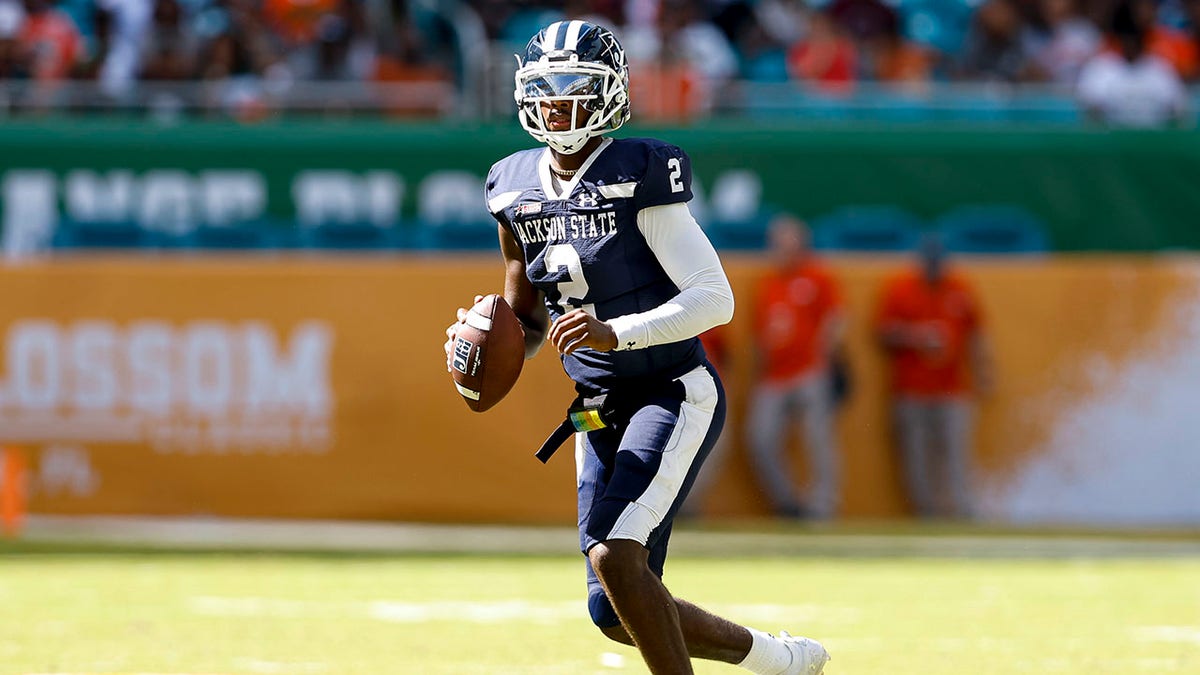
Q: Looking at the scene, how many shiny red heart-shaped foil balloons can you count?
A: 0